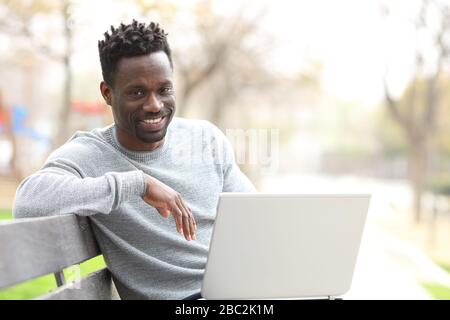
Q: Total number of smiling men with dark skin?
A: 1